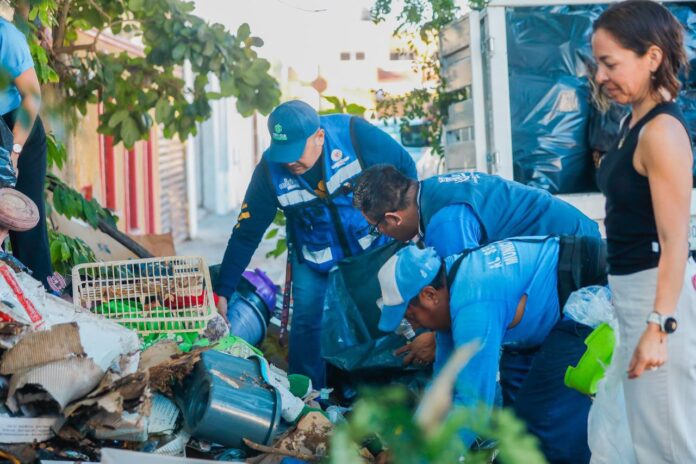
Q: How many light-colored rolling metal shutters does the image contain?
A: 1